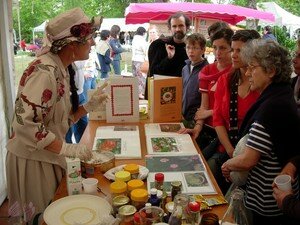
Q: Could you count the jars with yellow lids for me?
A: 5